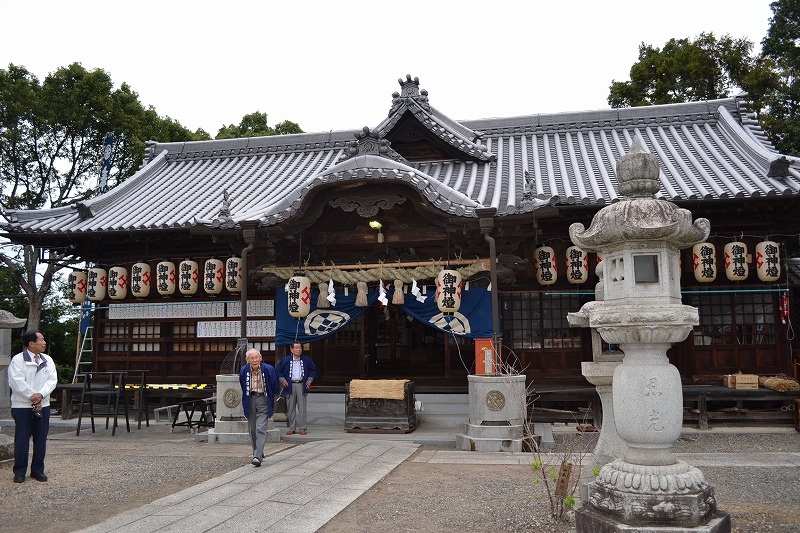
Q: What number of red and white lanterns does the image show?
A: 15